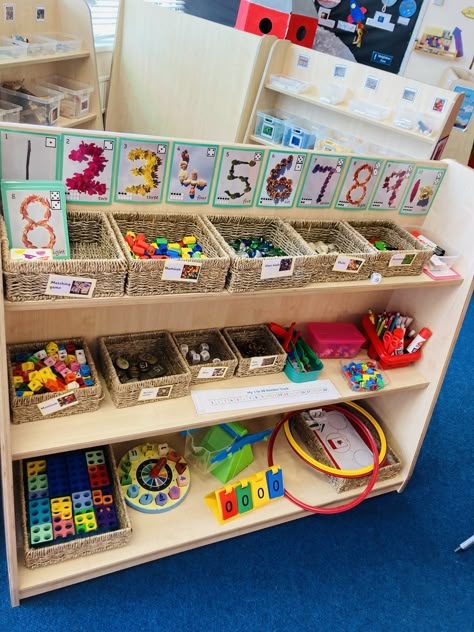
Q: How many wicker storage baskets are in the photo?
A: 11